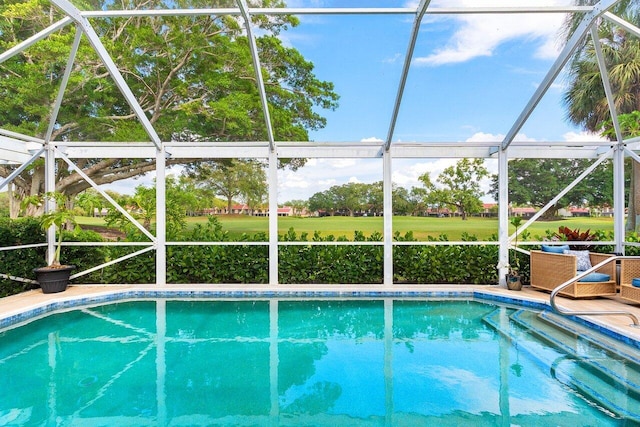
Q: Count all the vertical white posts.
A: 6